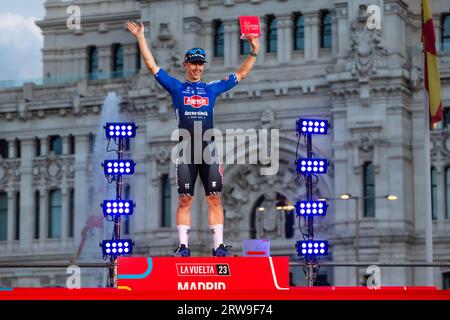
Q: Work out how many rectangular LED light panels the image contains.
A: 8